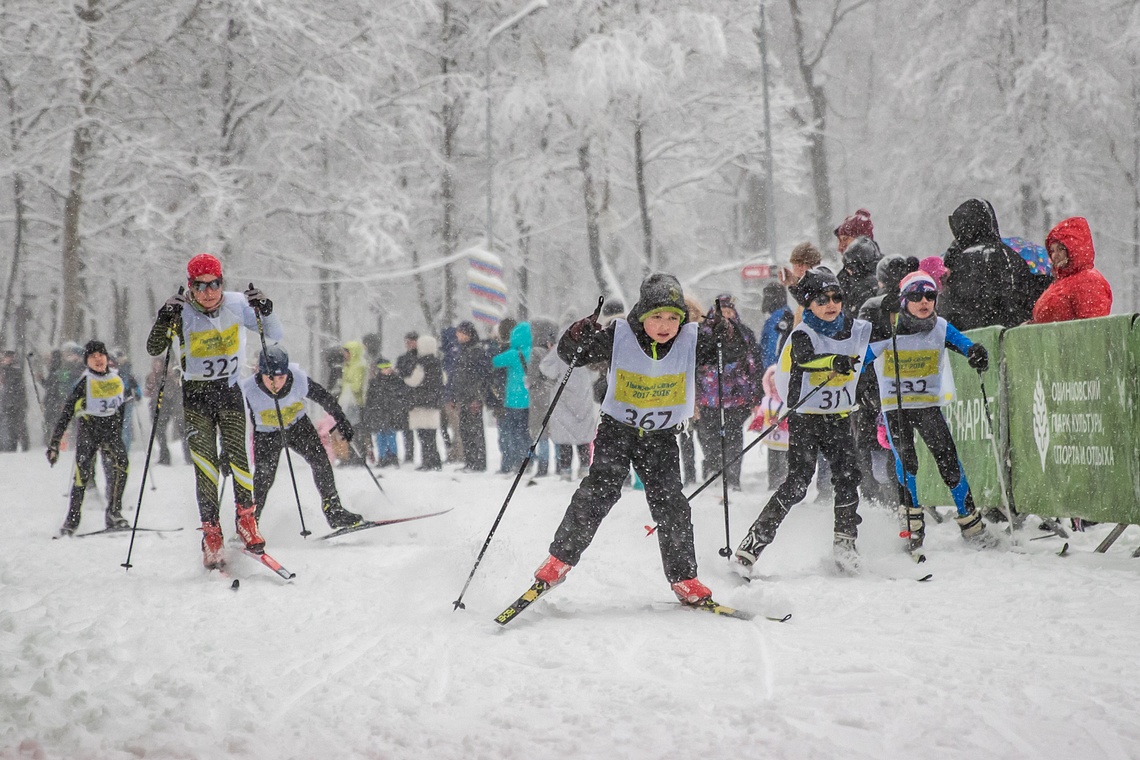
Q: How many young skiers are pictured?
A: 6